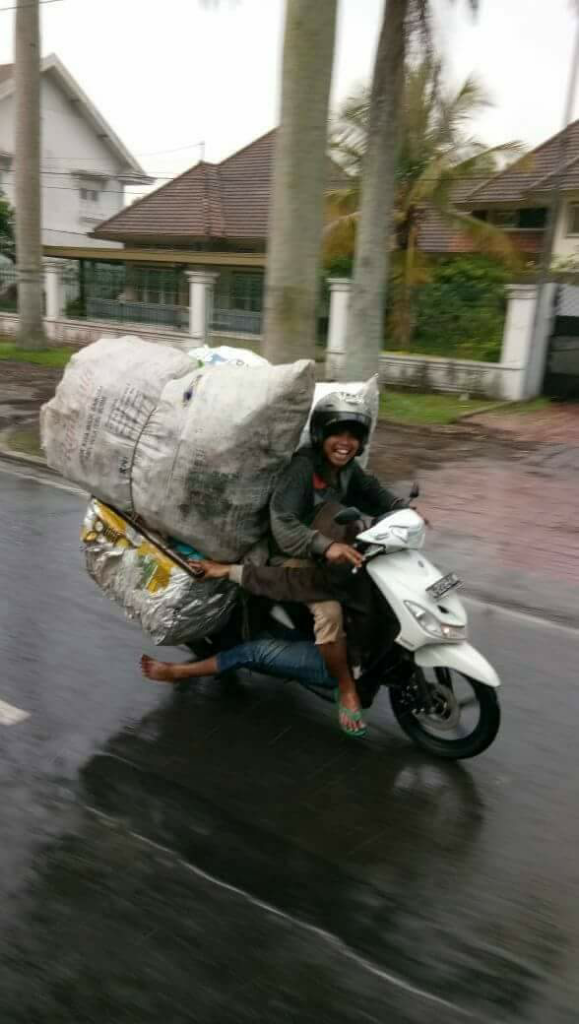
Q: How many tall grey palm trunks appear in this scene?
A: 3